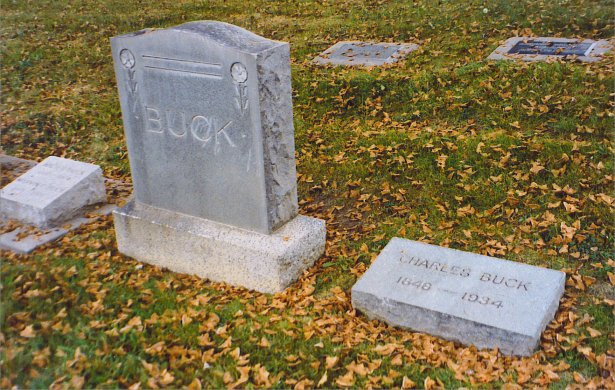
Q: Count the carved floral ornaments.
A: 2